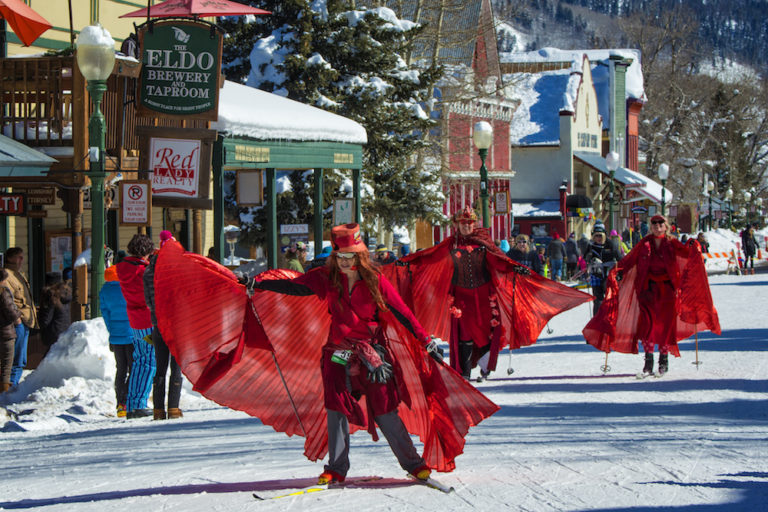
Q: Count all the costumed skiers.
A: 3